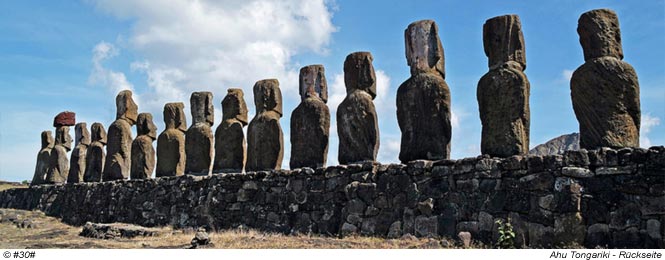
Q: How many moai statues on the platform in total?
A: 15